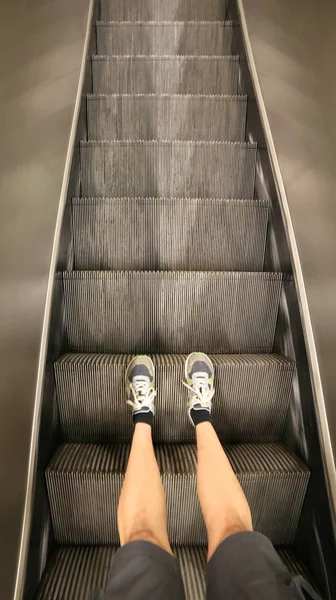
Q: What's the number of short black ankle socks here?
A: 2